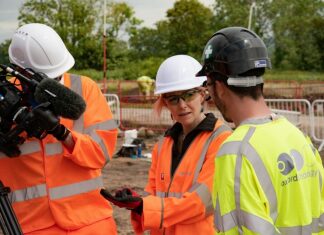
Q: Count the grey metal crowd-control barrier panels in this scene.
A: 3